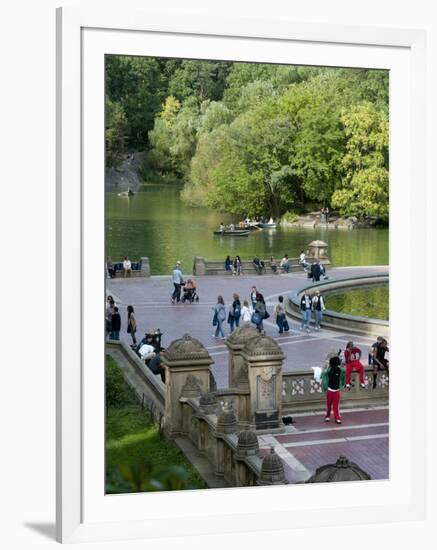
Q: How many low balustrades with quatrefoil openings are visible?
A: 1